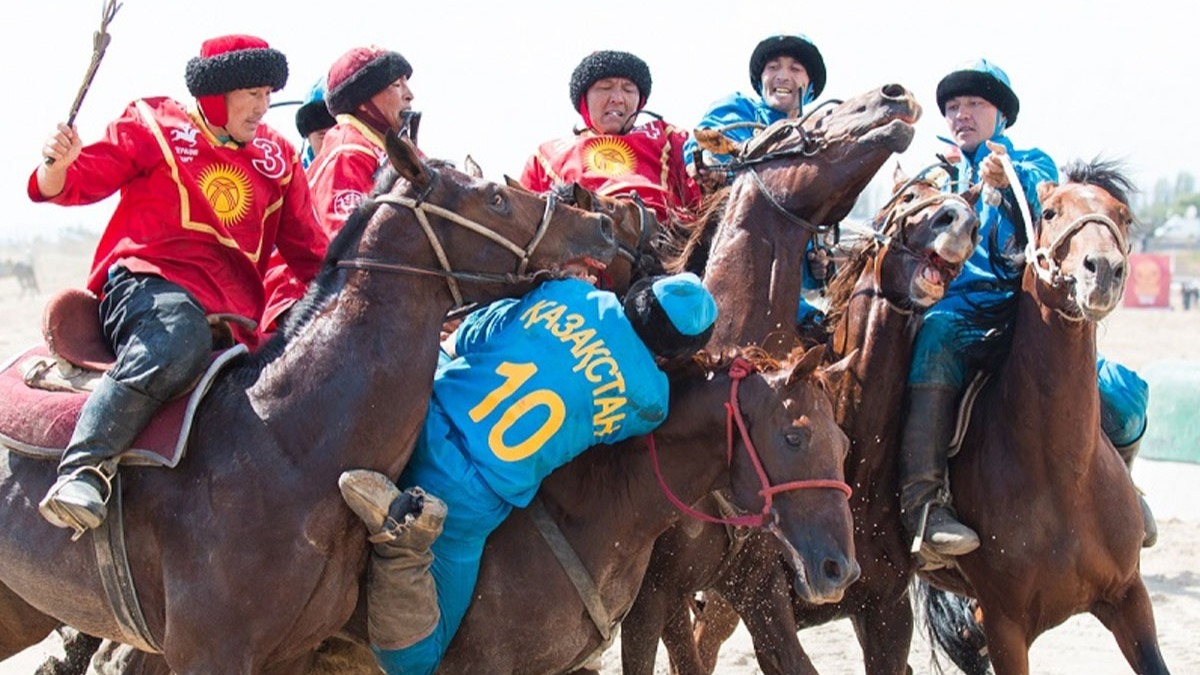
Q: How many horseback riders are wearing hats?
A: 7